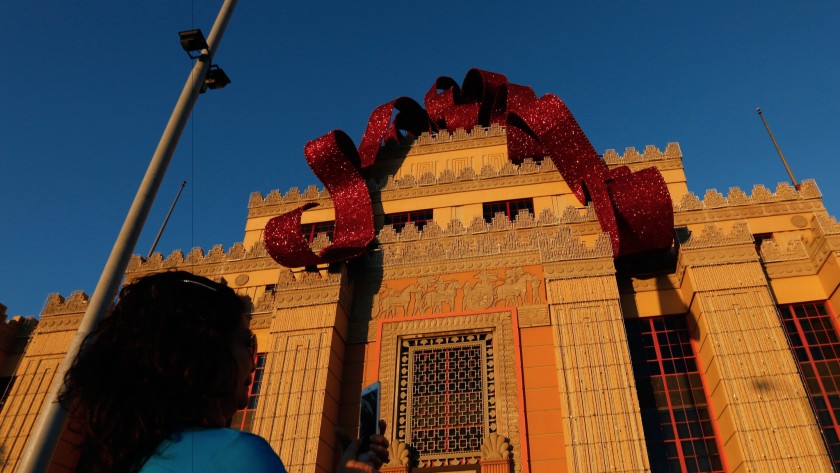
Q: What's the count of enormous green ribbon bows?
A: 0